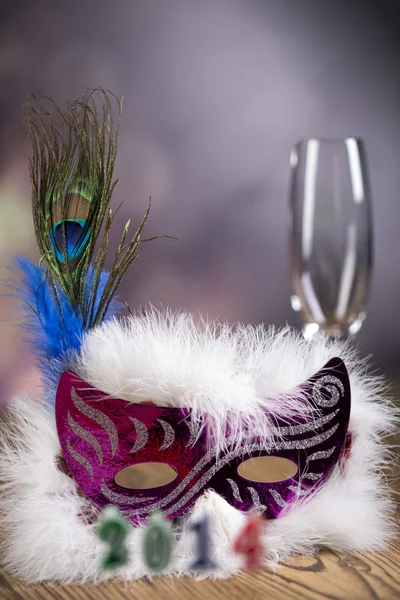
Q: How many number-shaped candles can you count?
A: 4